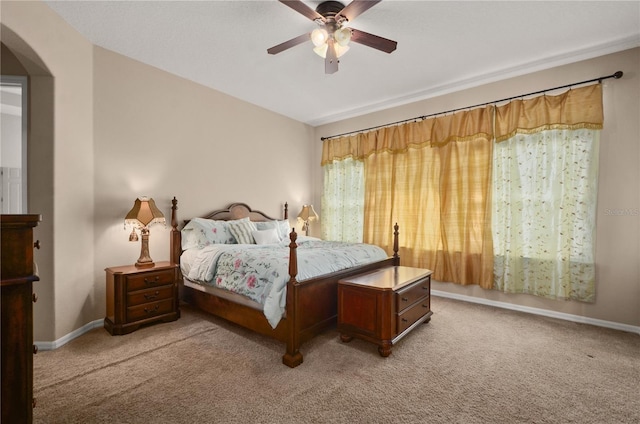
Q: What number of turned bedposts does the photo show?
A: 4